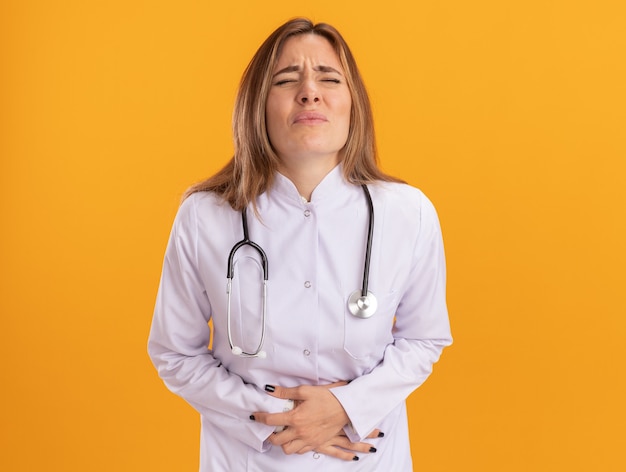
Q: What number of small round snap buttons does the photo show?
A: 4